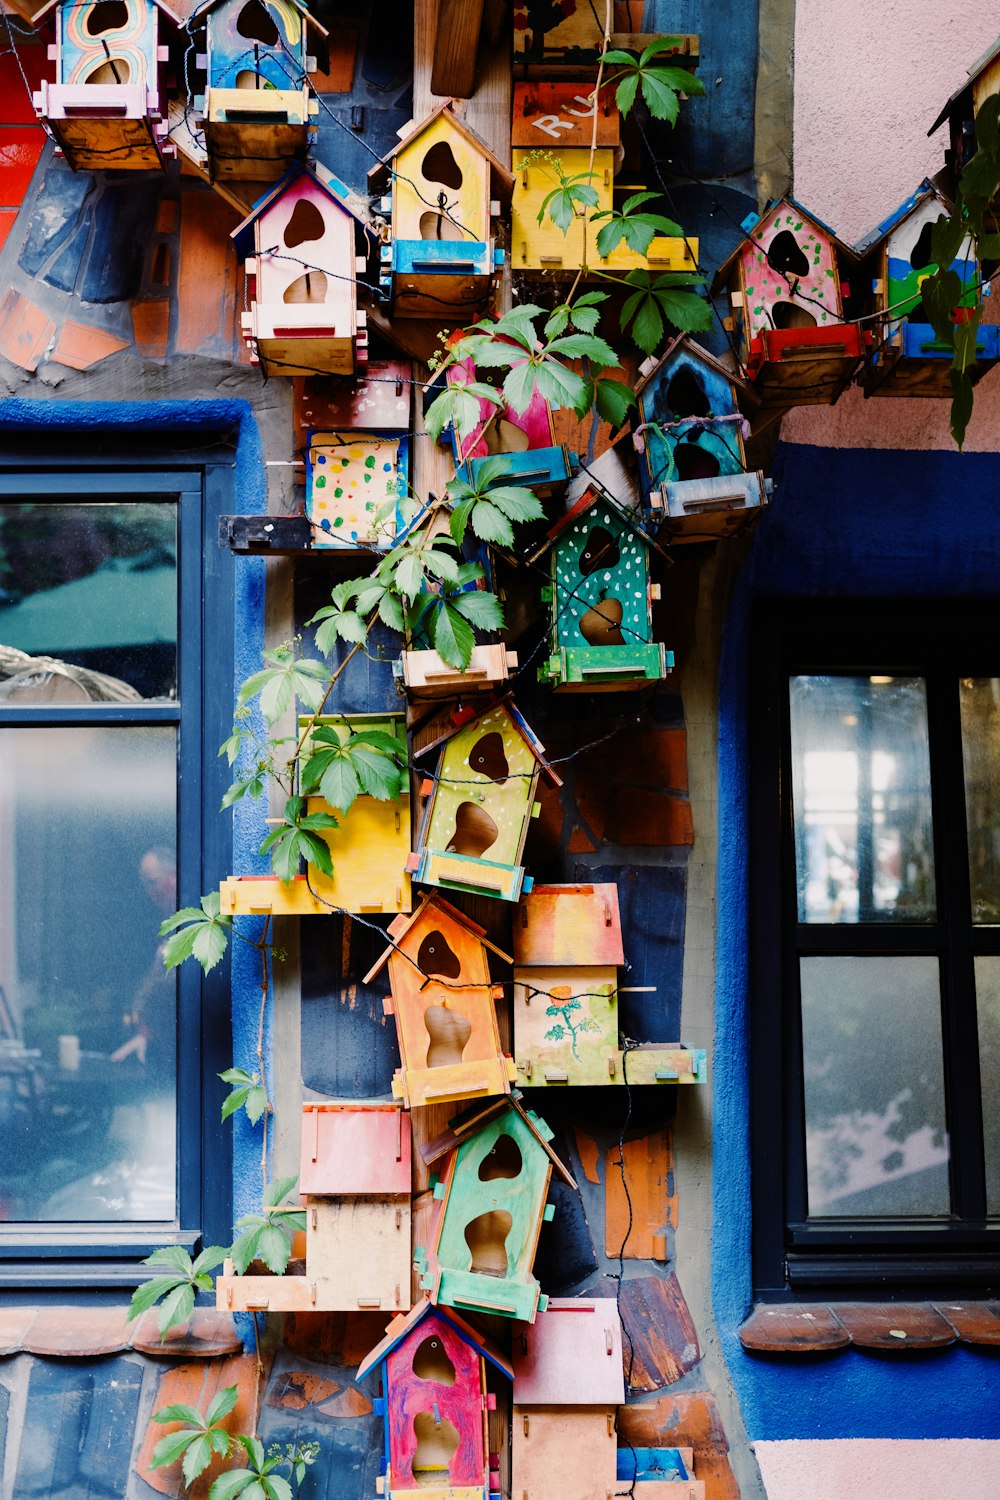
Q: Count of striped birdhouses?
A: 1